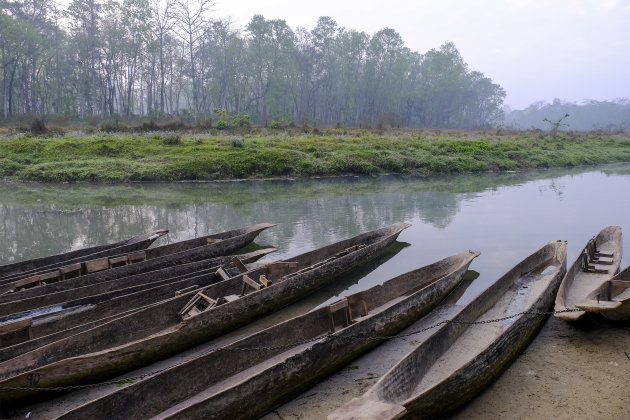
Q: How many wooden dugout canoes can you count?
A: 9